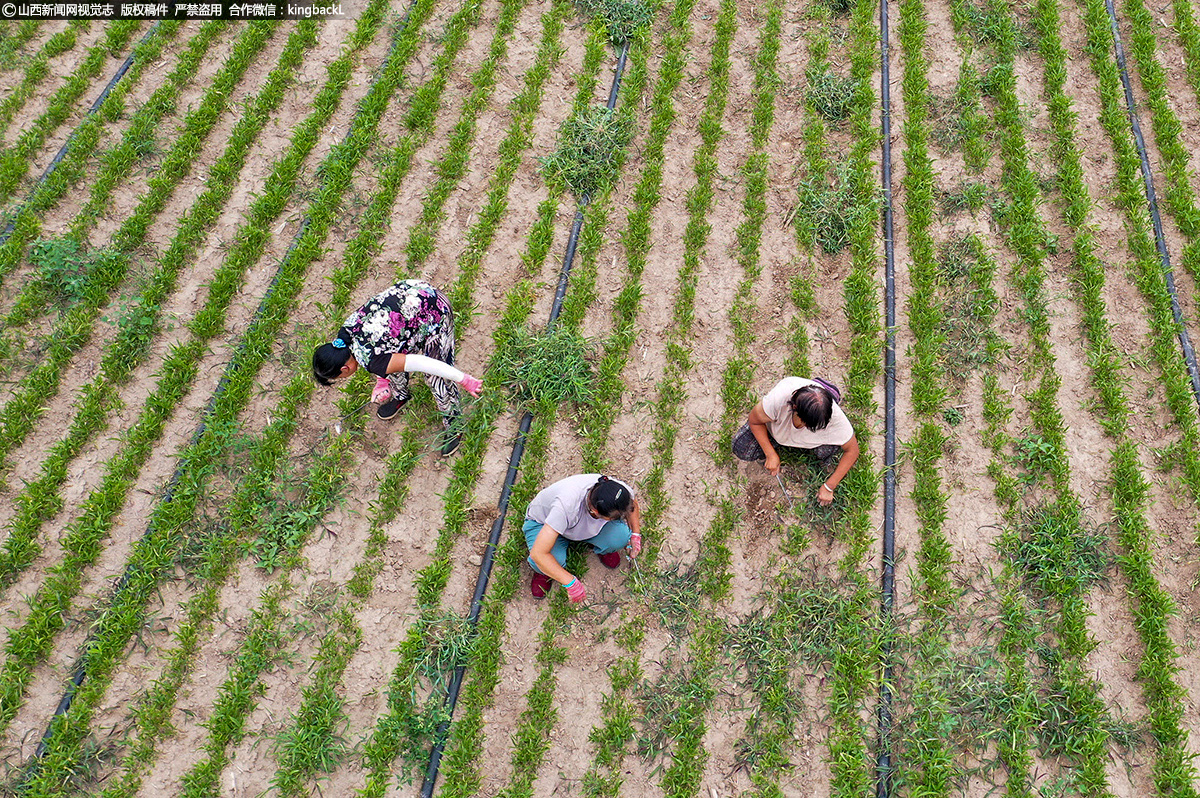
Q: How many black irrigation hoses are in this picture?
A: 5